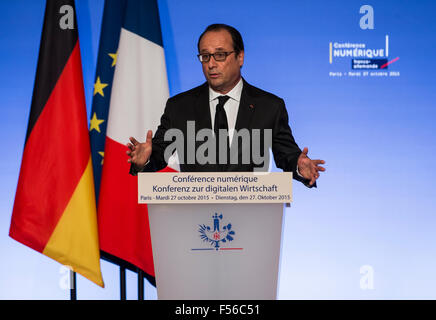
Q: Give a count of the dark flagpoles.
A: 3